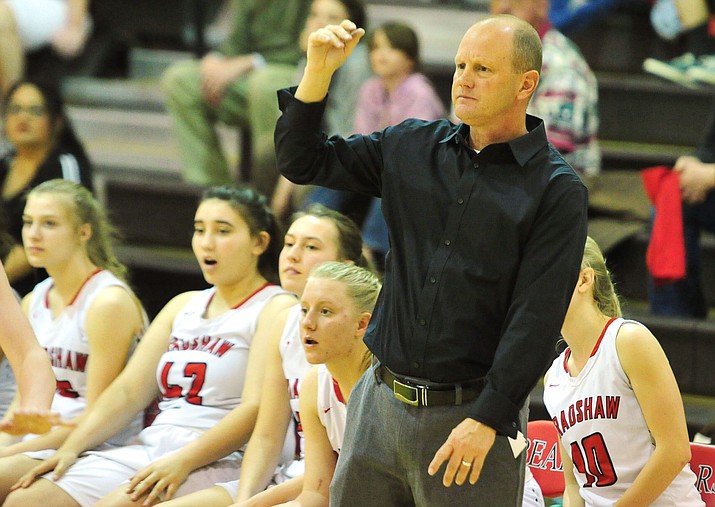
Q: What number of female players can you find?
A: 5